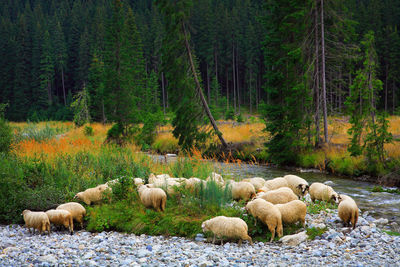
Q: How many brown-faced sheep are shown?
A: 2